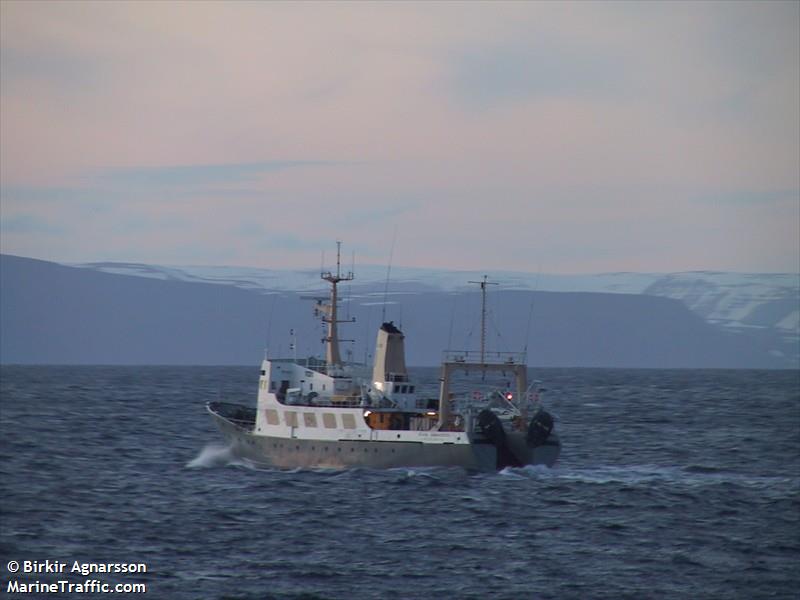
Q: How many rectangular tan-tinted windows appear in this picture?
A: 5